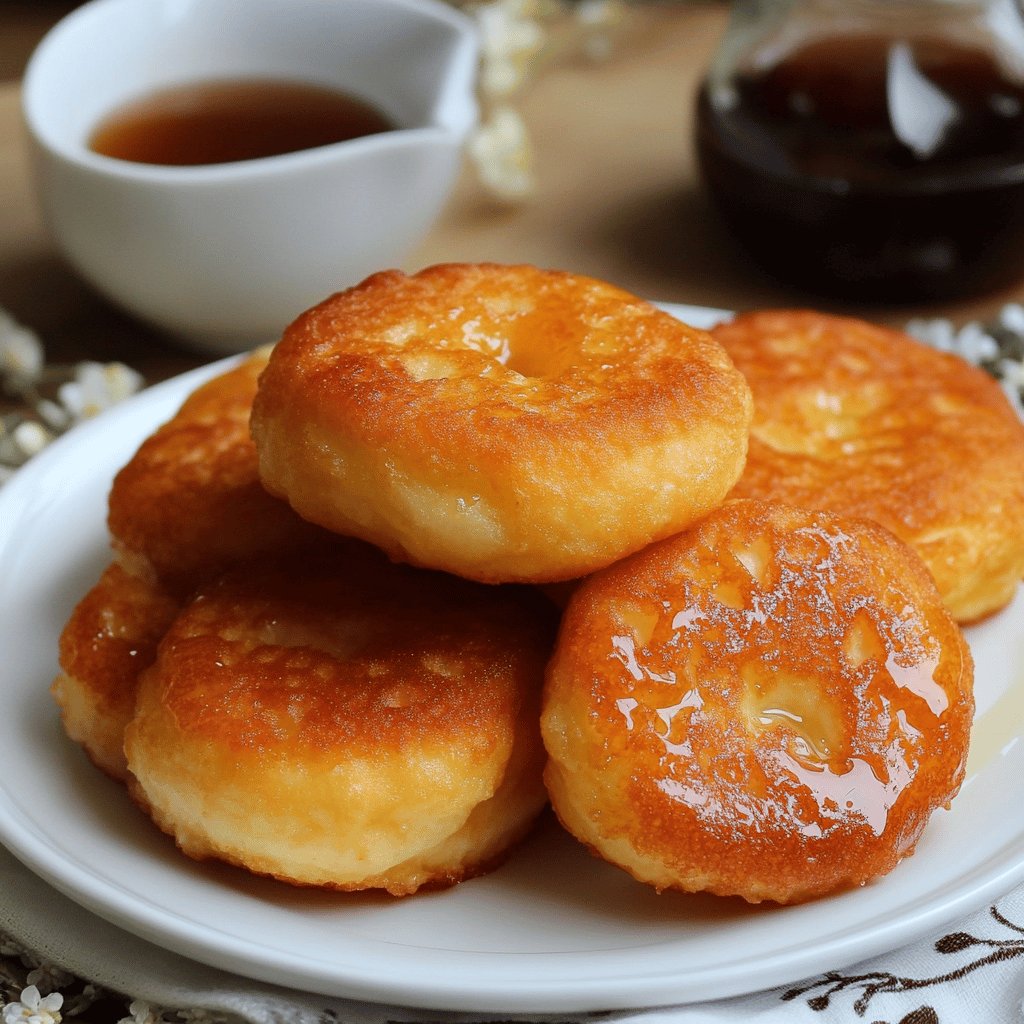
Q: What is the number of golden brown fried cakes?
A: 6